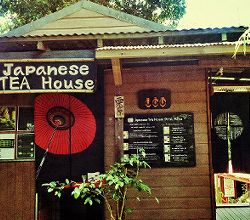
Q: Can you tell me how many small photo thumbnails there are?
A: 7